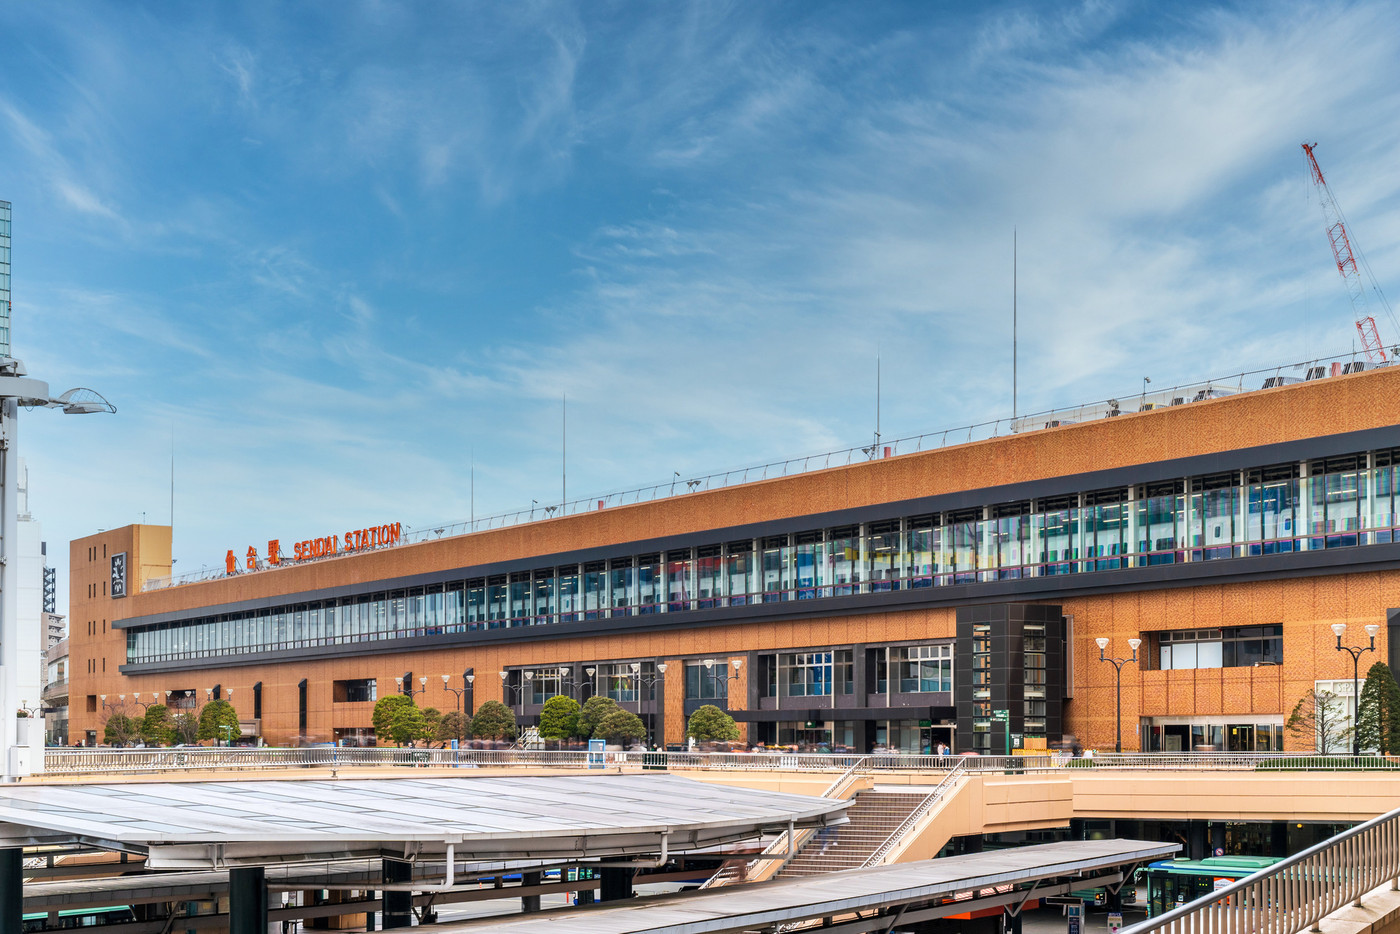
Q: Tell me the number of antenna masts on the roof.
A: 5